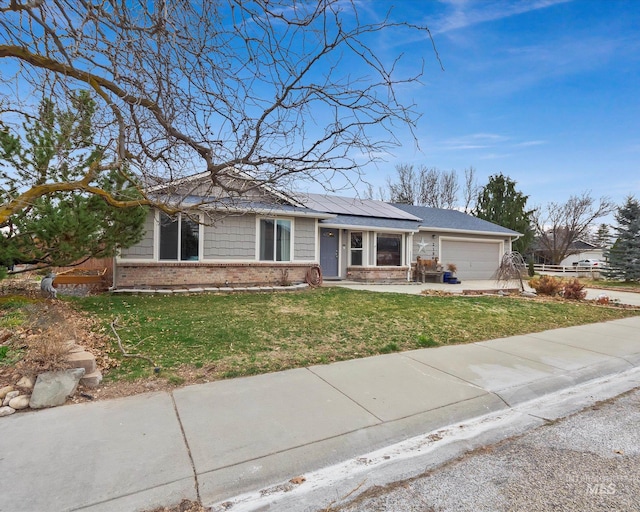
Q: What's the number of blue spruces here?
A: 1